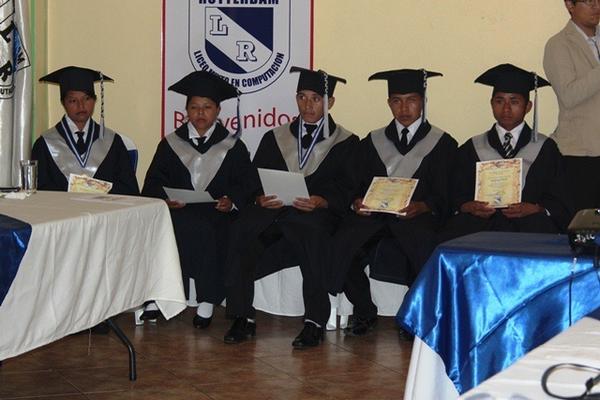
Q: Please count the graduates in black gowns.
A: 5